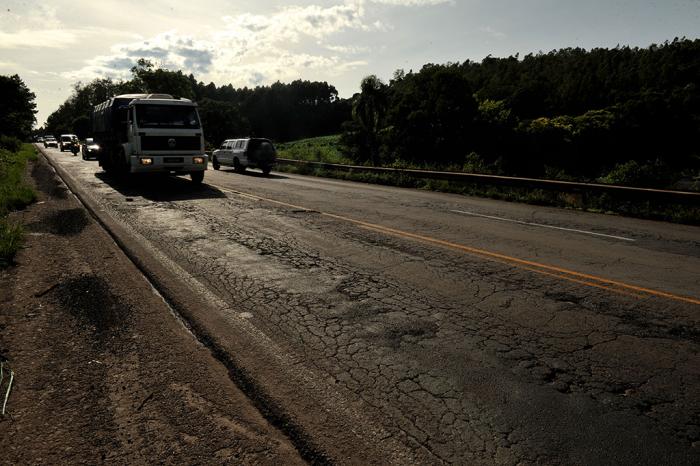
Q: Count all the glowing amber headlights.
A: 2